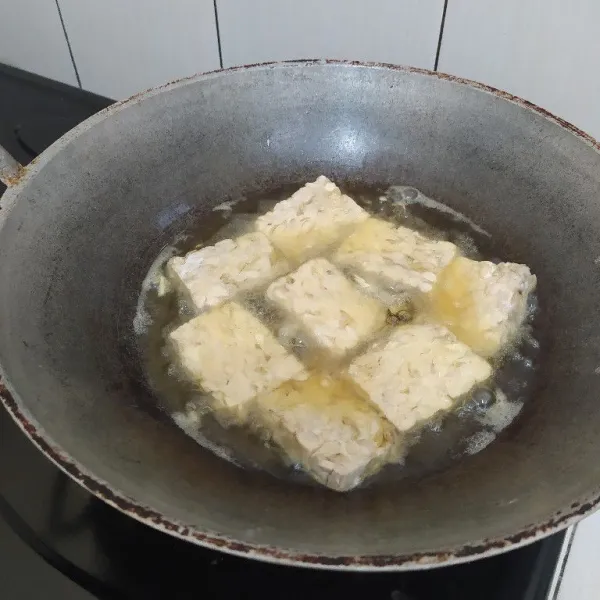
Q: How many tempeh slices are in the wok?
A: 8